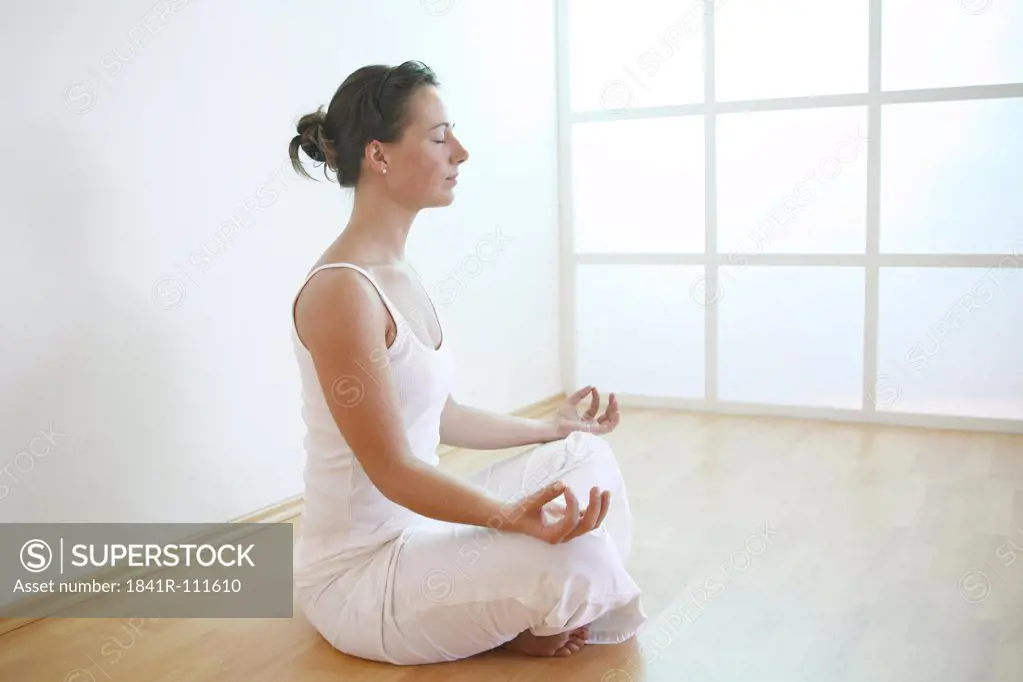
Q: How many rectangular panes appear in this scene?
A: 9